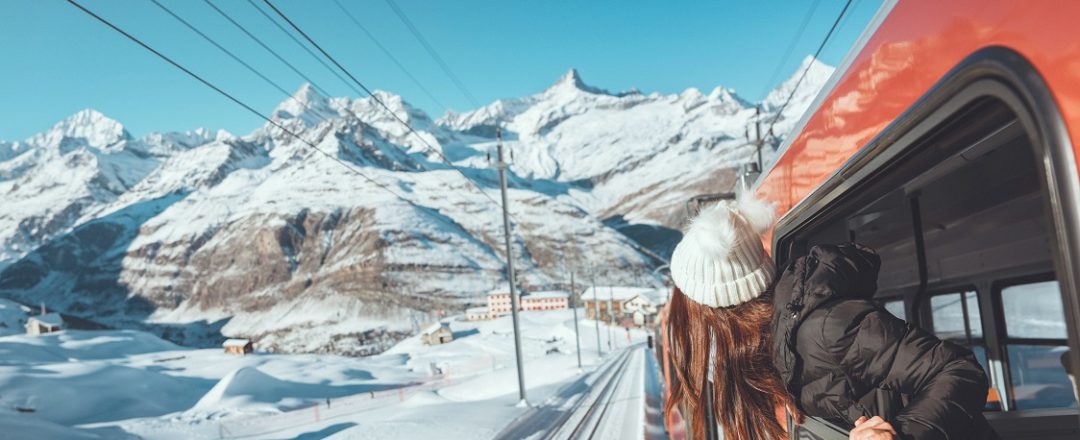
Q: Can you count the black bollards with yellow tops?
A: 0